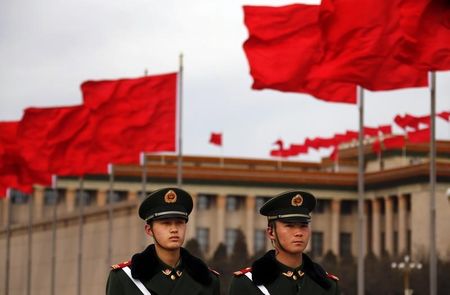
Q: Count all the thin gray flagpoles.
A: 9